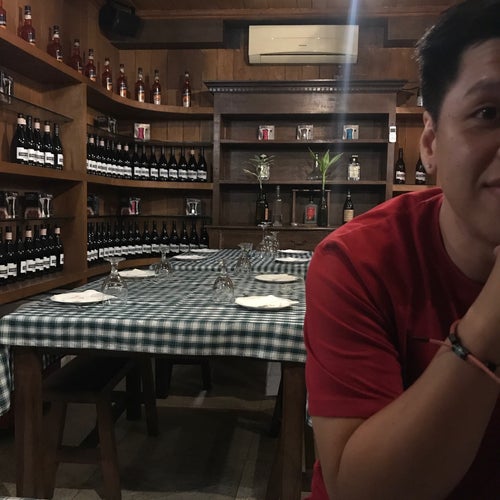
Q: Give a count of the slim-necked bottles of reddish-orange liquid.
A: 10